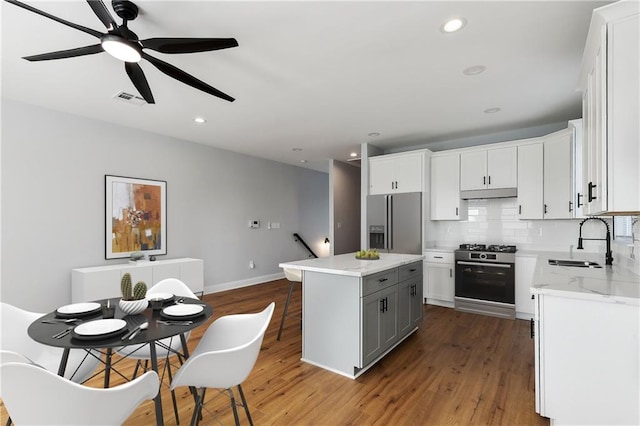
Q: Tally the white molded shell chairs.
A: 4